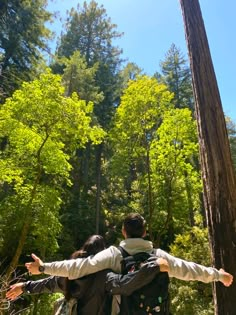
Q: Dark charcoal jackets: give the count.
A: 1